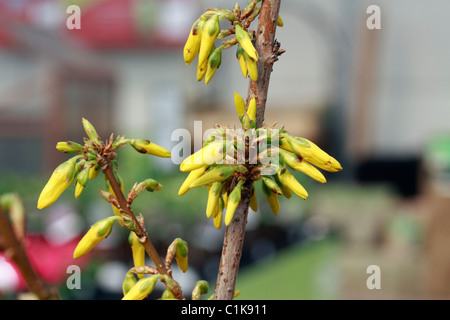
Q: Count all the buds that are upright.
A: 3